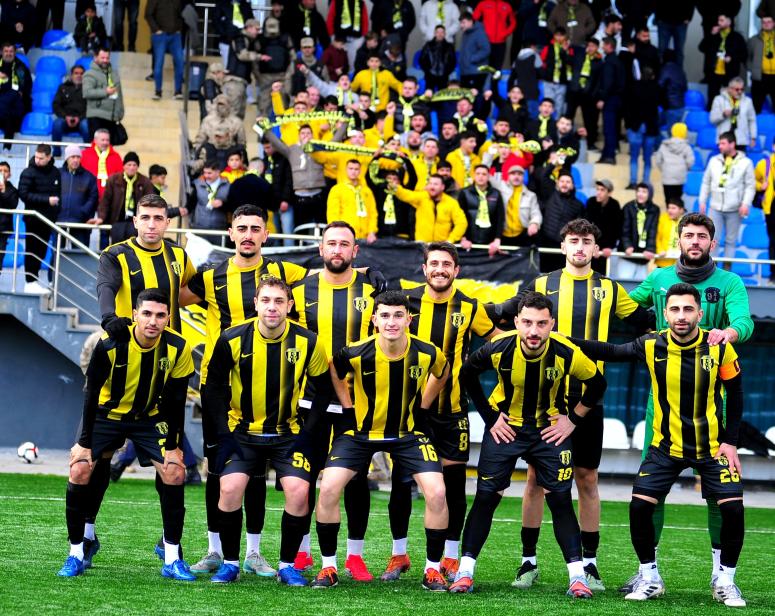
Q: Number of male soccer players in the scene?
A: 11